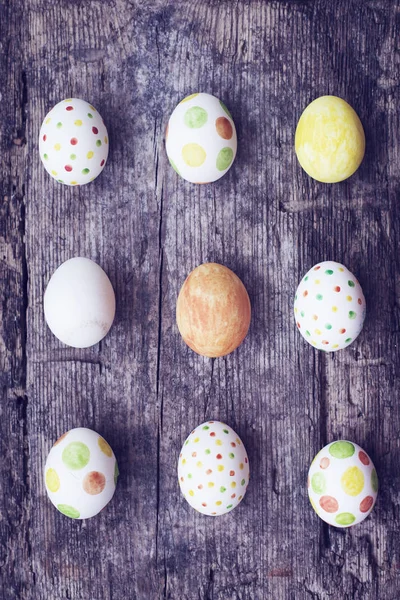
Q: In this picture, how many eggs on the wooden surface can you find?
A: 9